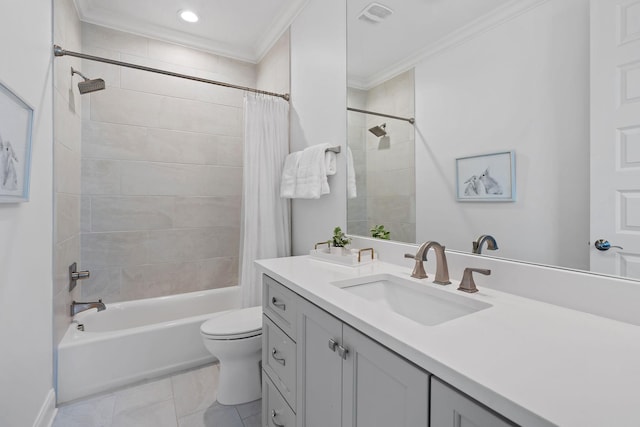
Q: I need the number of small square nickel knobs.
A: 2